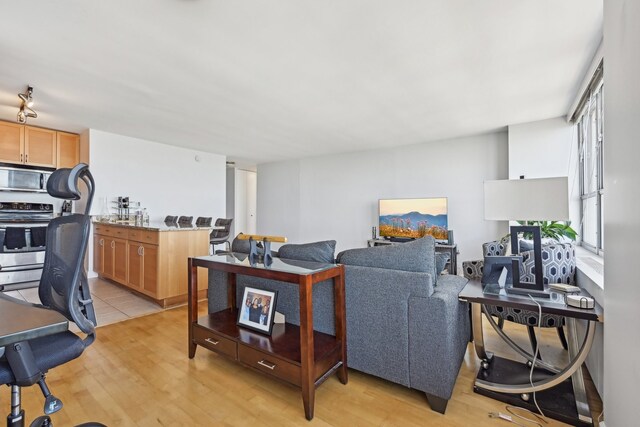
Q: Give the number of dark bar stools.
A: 4